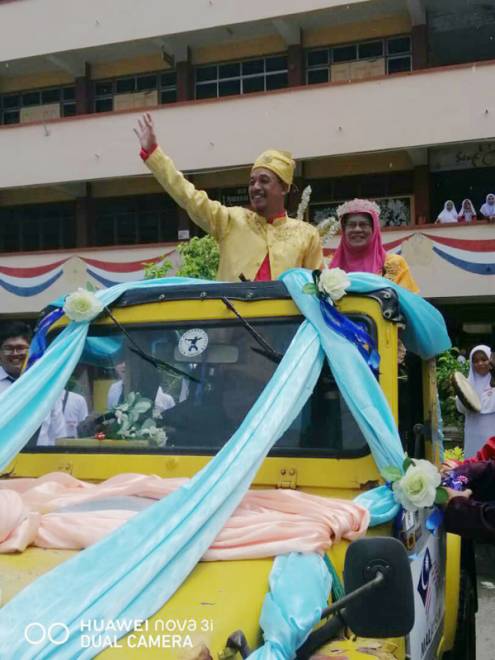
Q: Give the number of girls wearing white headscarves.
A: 4